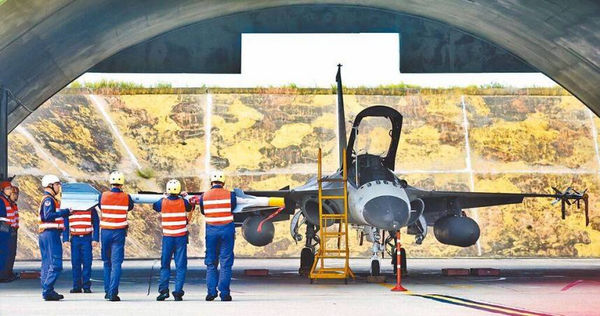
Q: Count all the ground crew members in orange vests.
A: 7